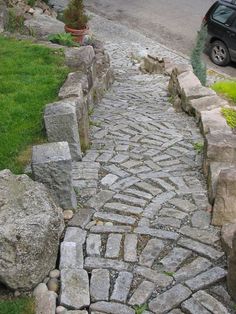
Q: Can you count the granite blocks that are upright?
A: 2